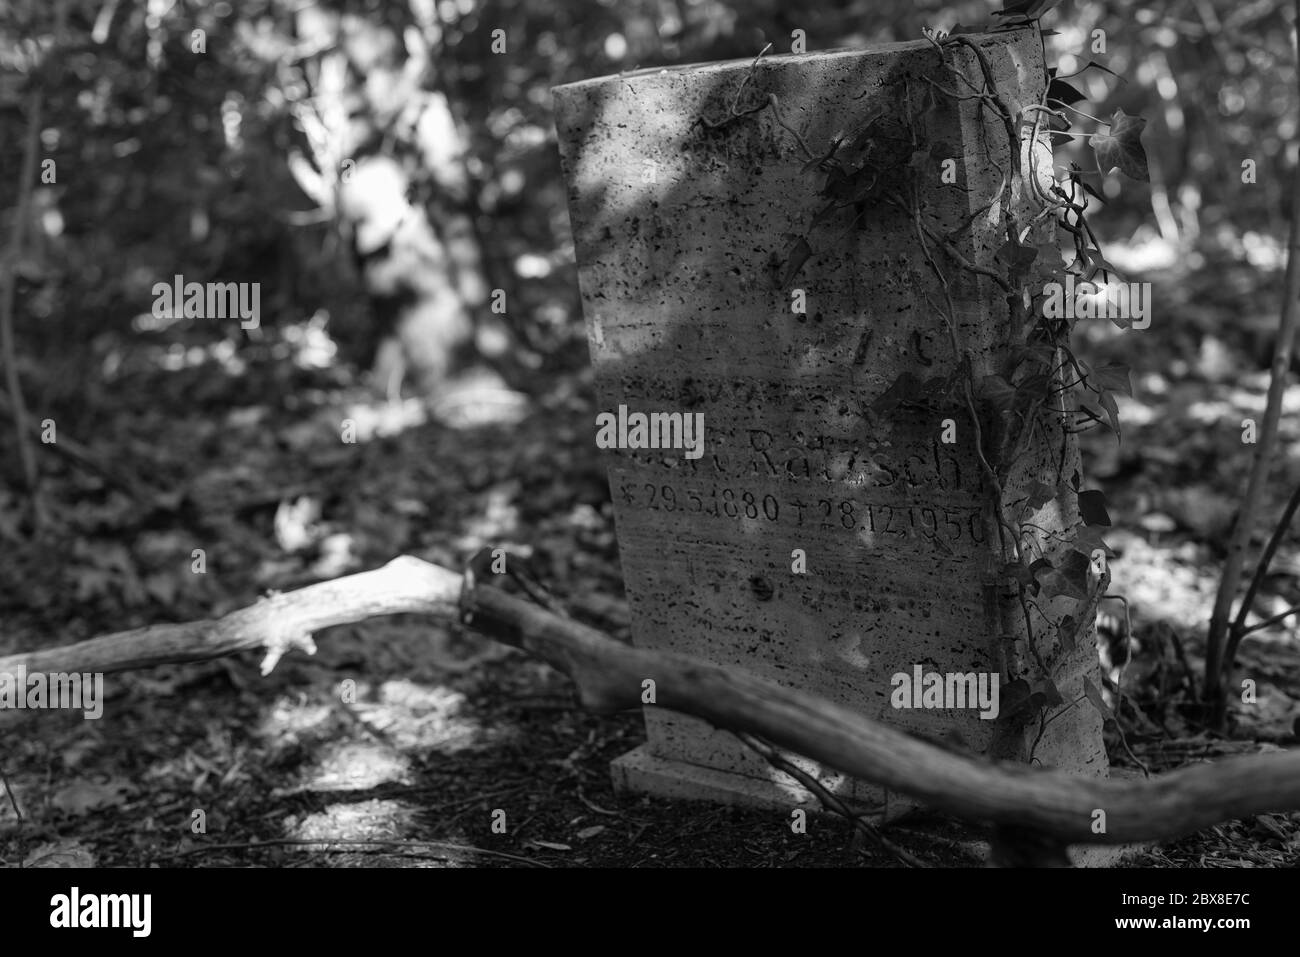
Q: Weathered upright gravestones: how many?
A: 1